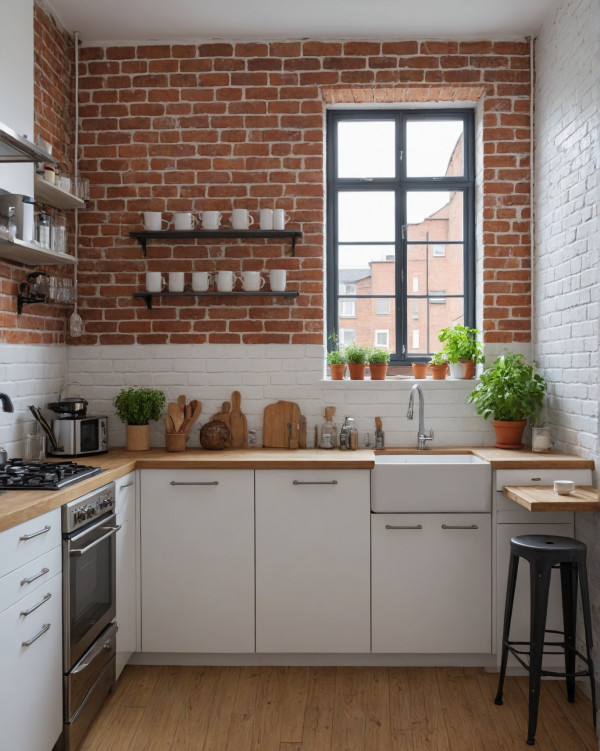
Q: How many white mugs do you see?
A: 12